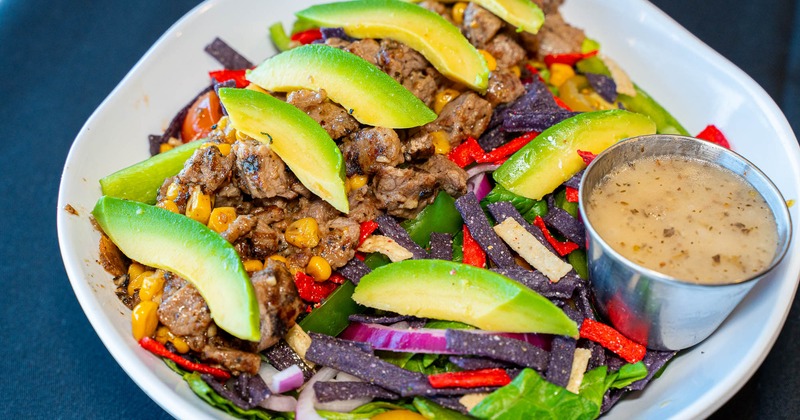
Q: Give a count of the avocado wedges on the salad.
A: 7